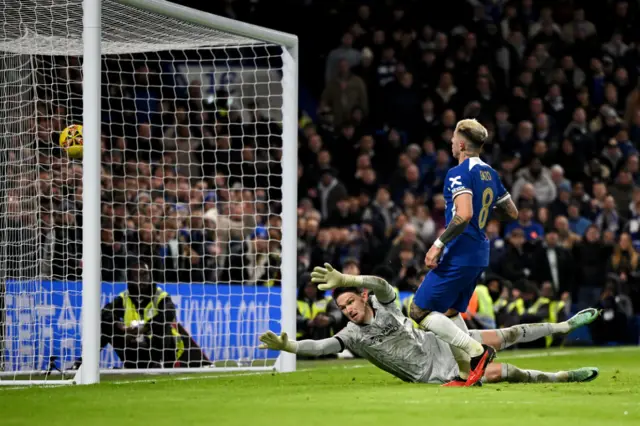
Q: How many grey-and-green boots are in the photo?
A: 2